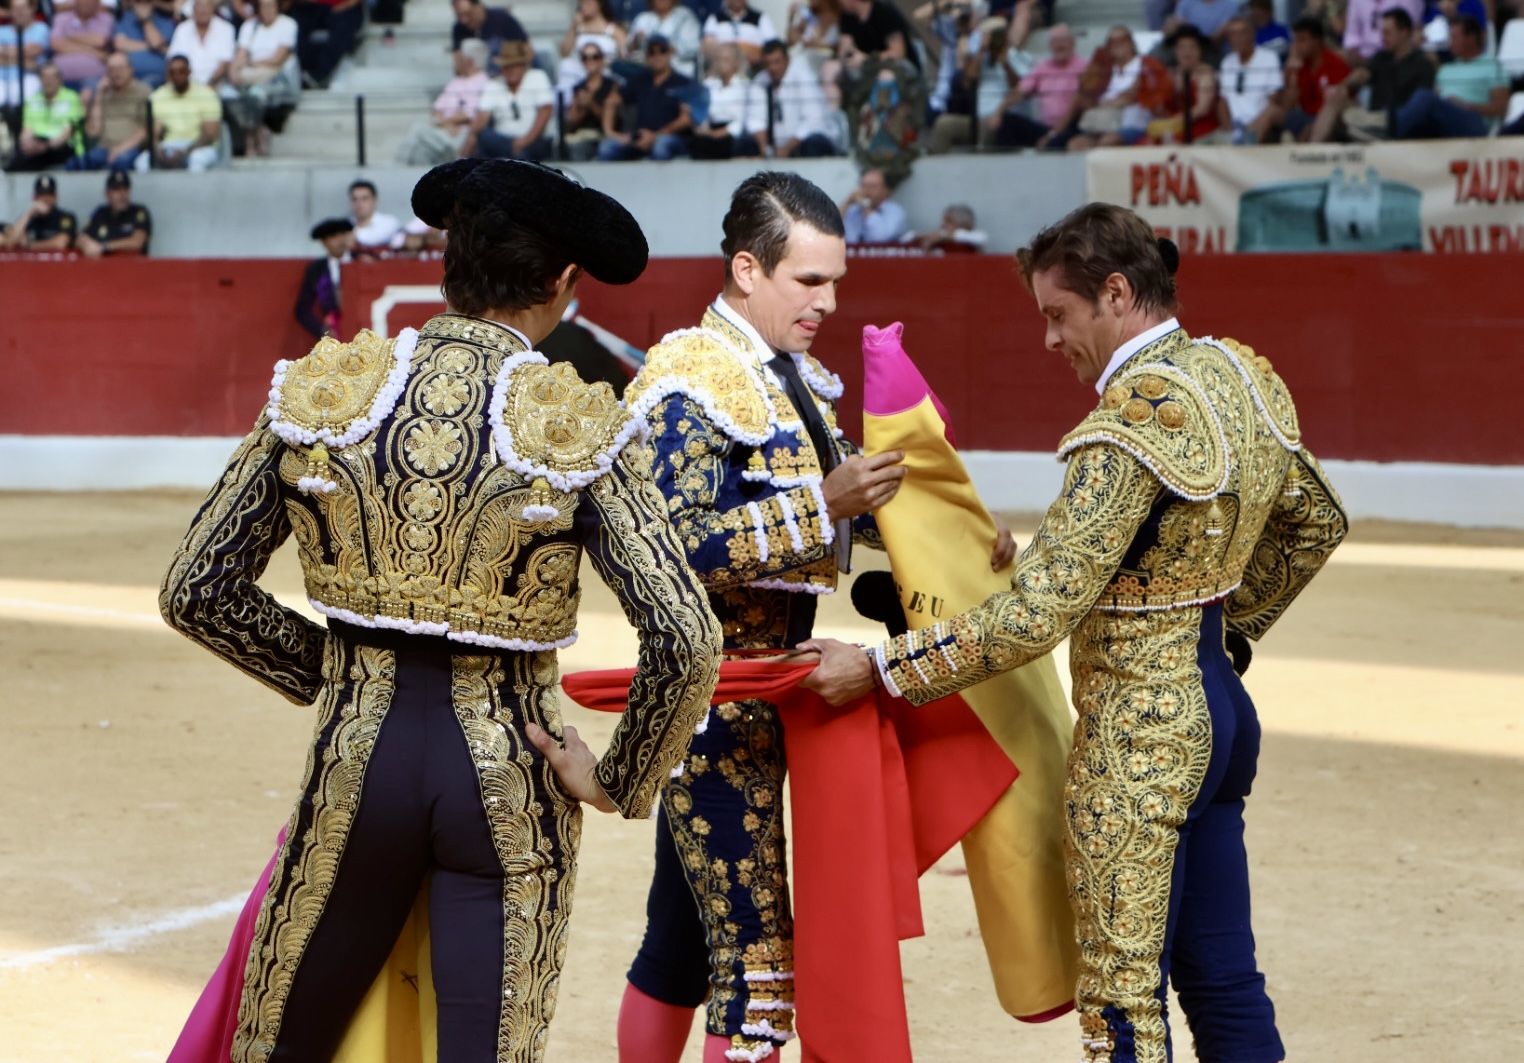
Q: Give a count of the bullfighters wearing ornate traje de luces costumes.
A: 3